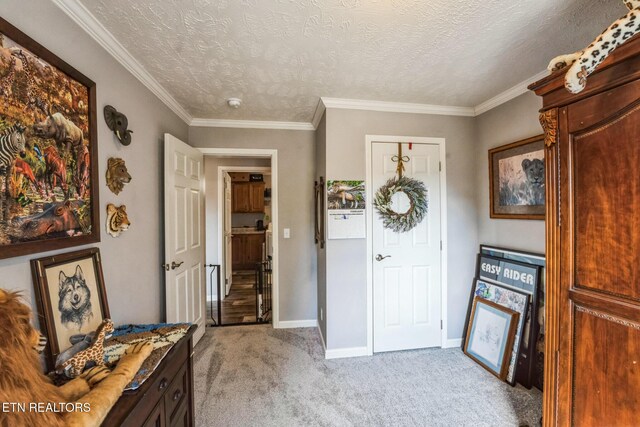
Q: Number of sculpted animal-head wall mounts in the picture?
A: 3